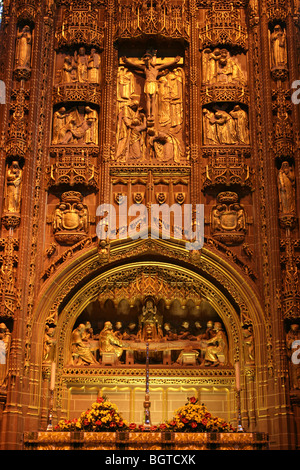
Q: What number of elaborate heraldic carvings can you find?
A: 2